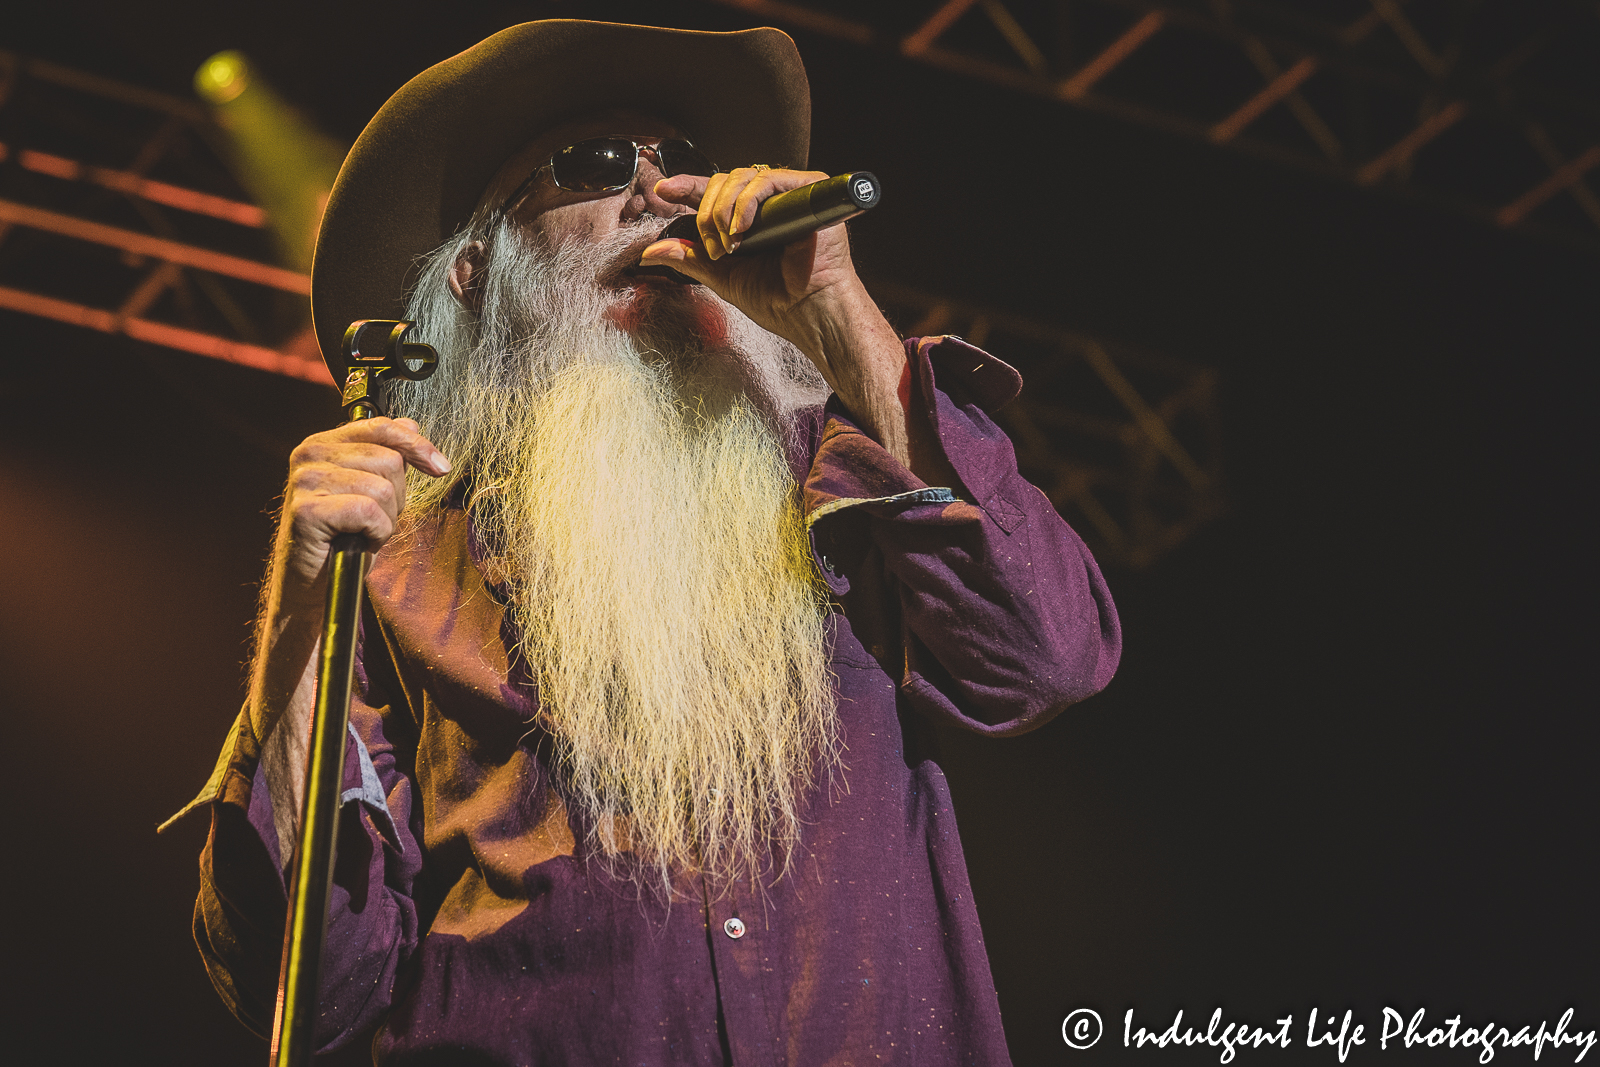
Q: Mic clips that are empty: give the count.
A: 1